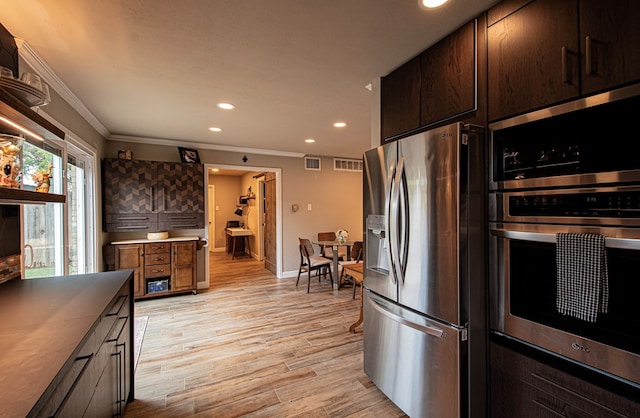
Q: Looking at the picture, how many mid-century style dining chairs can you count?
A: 3